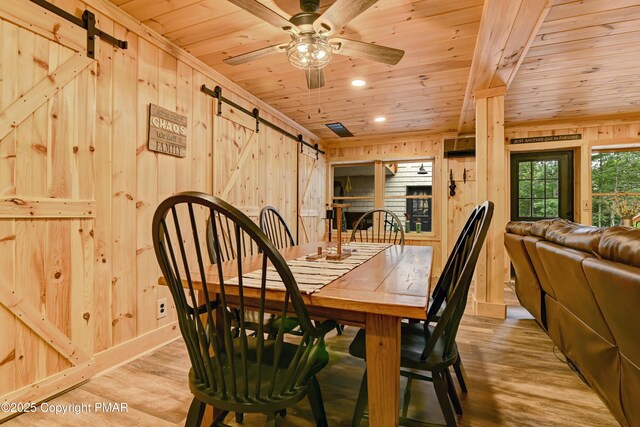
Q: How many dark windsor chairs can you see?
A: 6